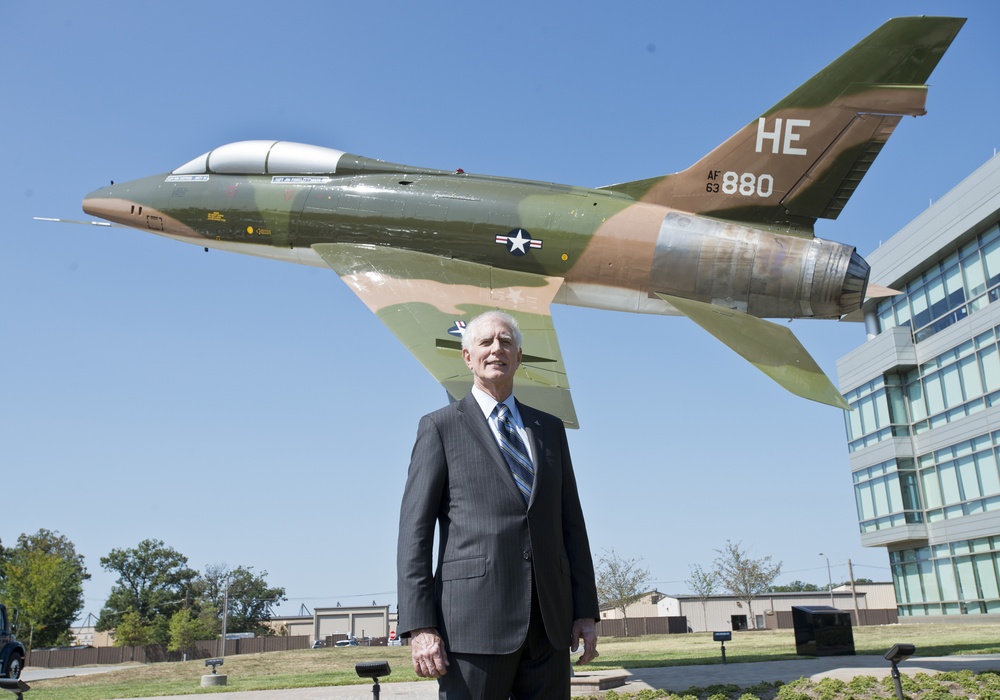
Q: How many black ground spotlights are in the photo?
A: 5